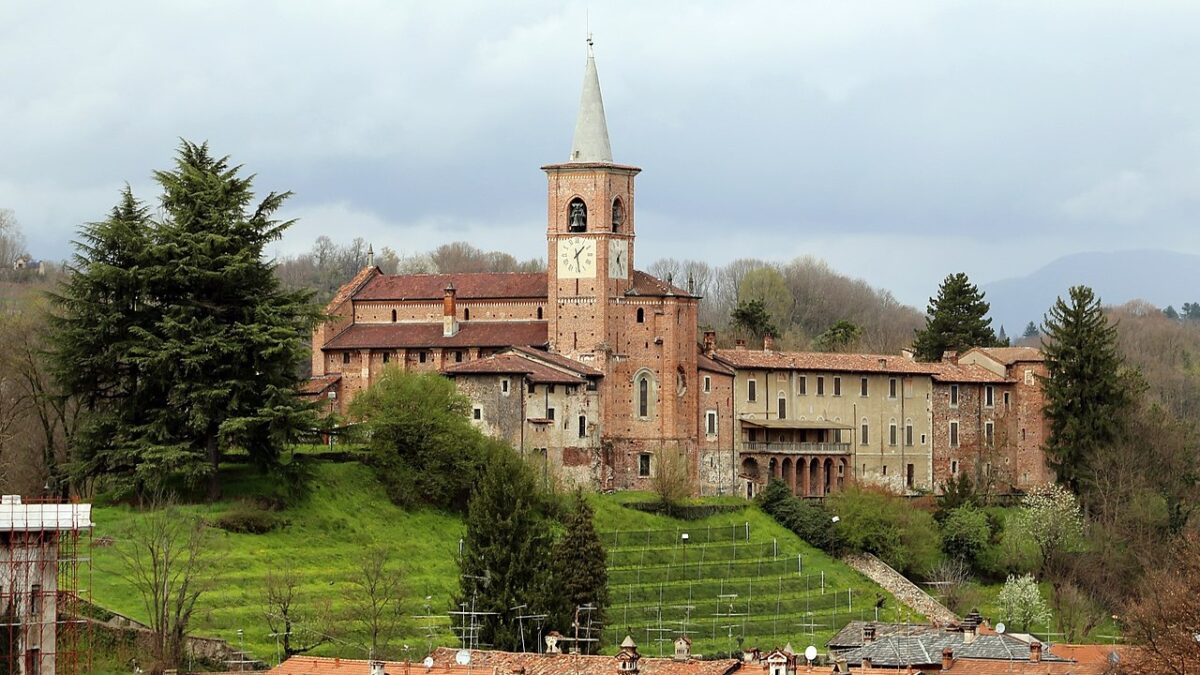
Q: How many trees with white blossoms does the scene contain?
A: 2